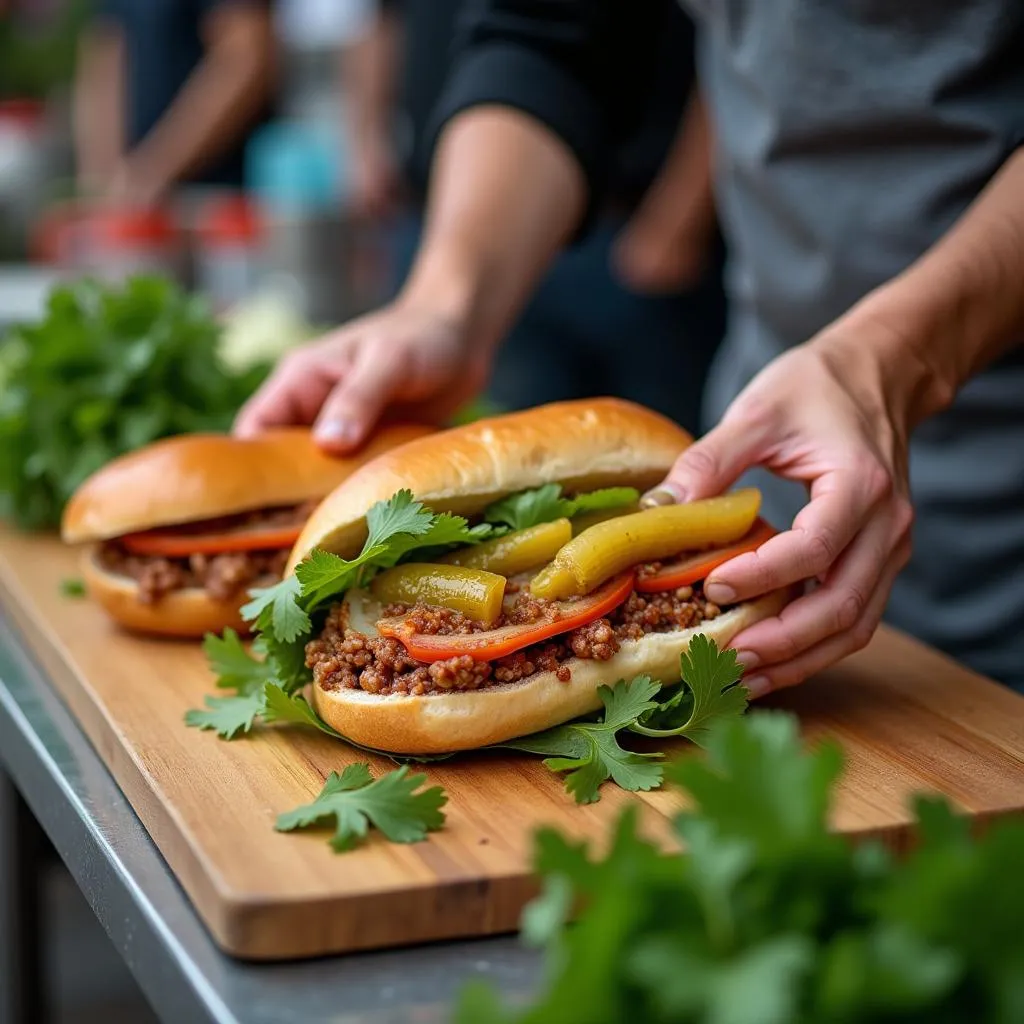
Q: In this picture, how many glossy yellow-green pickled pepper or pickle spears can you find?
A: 3